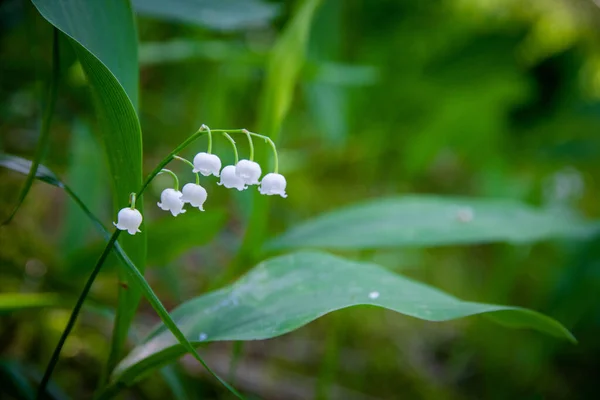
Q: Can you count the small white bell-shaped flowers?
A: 7